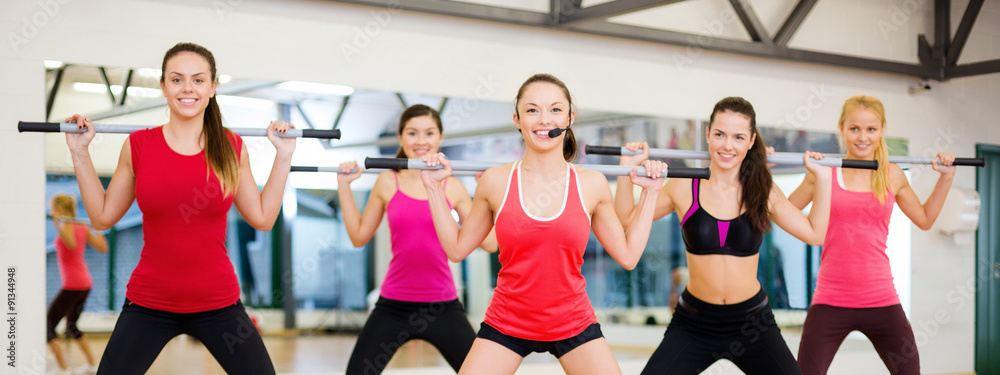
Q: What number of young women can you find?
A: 5